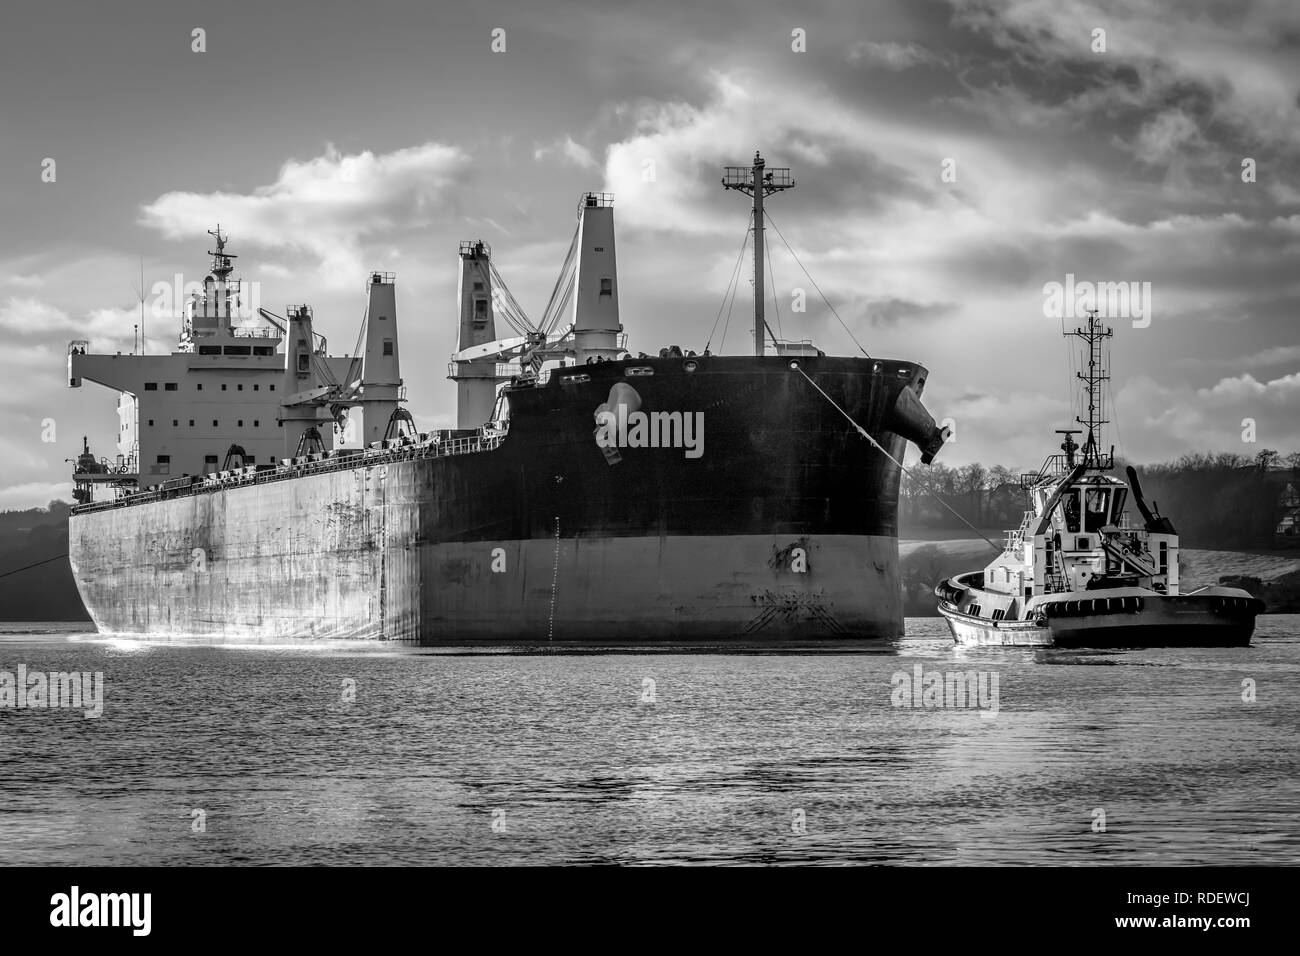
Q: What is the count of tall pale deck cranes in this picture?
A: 4